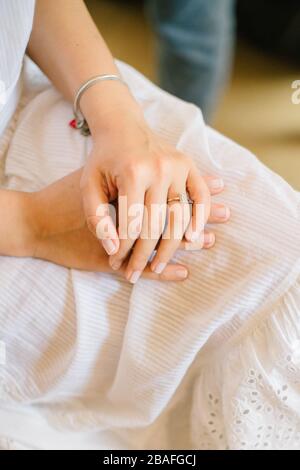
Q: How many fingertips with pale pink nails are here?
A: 9